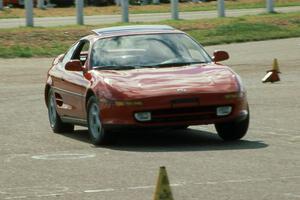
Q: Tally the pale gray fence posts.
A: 6